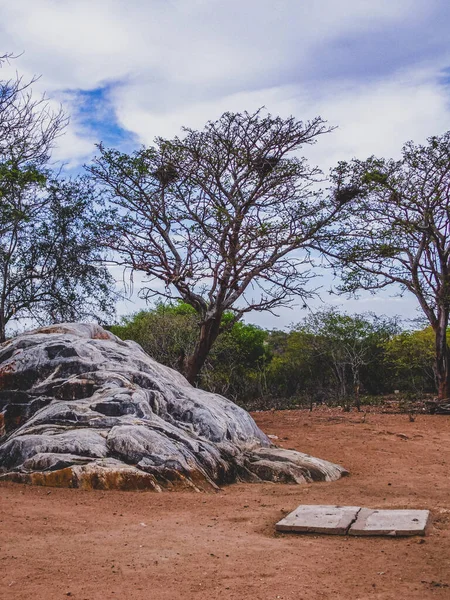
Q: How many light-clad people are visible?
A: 0